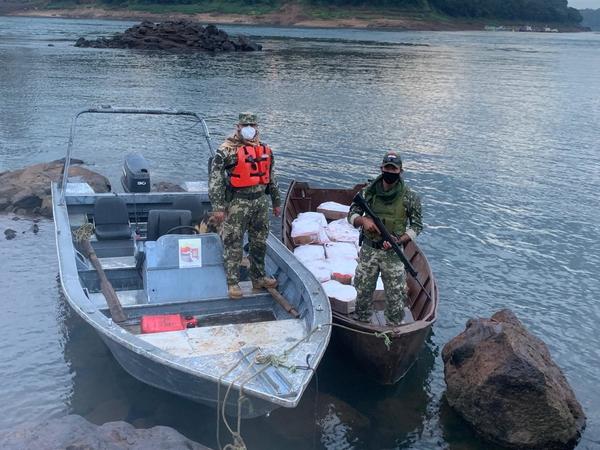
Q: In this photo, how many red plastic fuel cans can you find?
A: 1